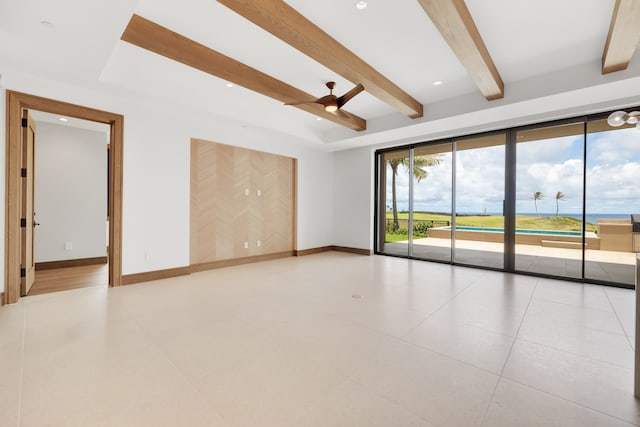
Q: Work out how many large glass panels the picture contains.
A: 5